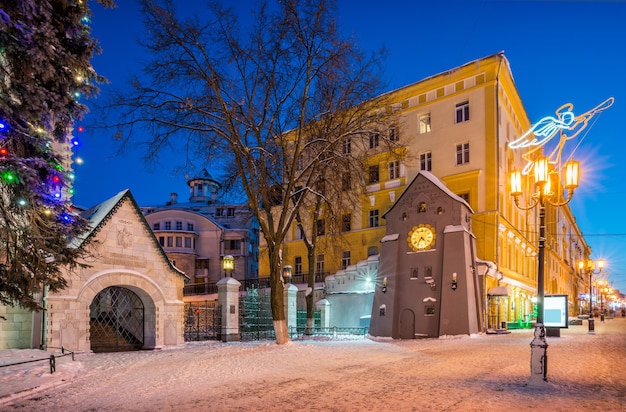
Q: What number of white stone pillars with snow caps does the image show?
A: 3